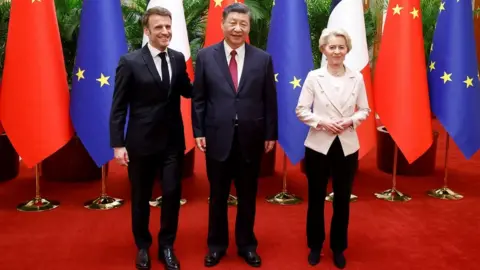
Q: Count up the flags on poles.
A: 8